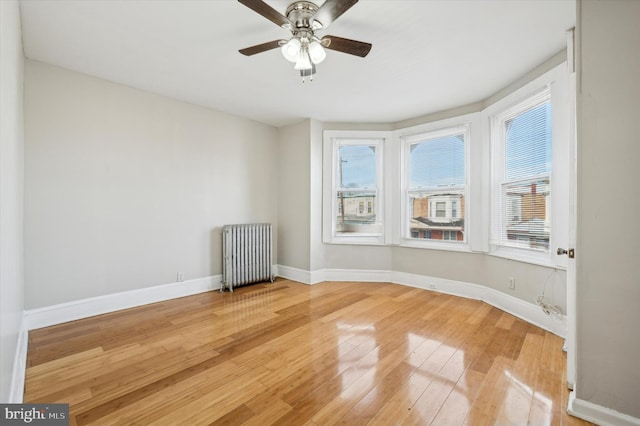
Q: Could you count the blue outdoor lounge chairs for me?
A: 0